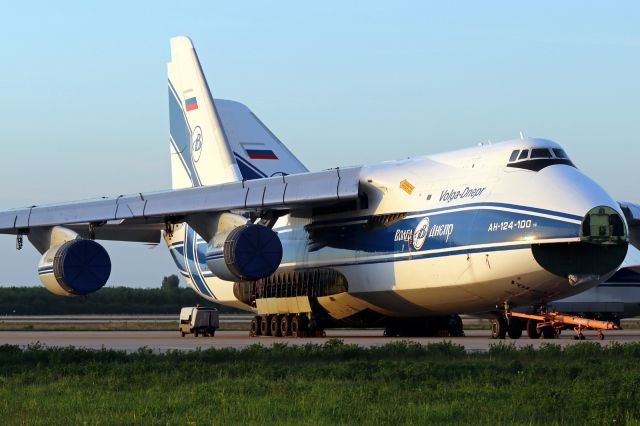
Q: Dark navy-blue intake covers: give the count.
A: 2